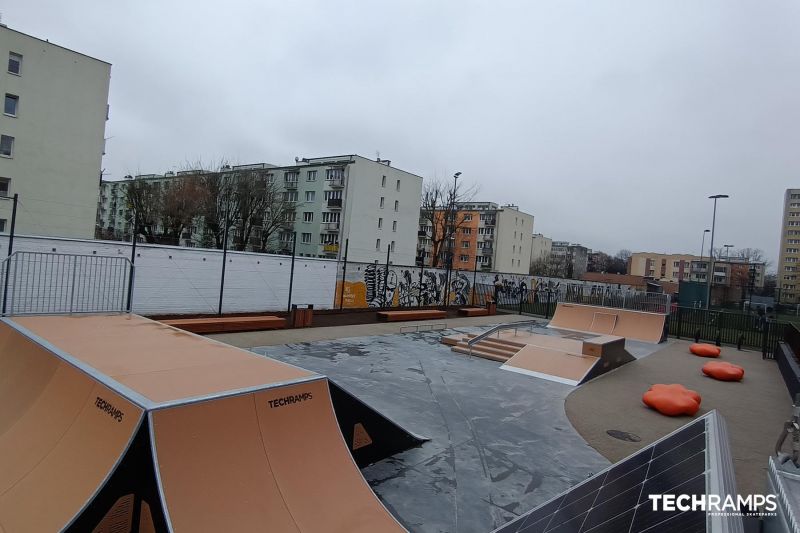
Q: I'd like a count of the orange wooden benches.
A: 3